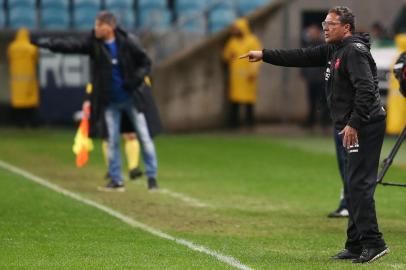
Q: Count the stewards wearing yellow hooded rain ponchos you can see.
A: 3